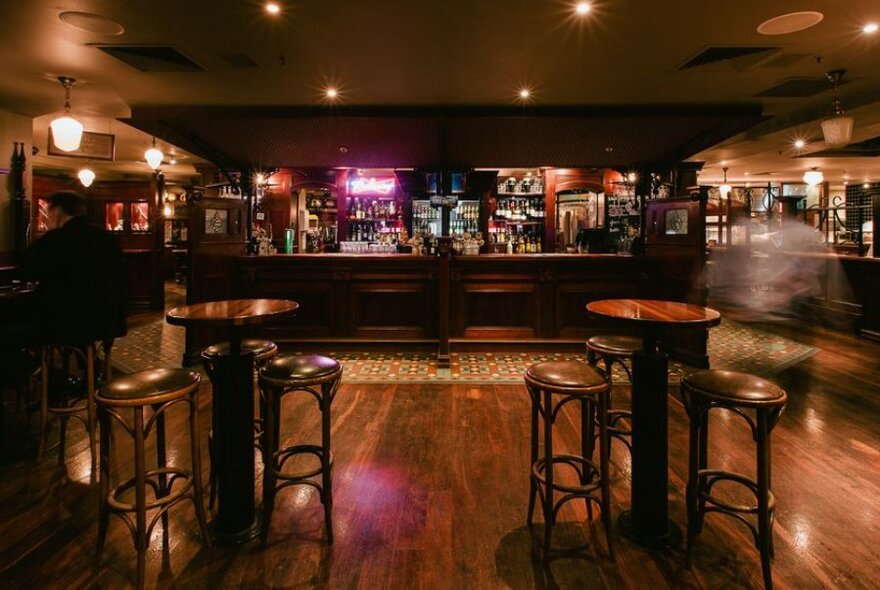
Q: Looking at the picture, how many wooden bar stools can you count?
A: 7